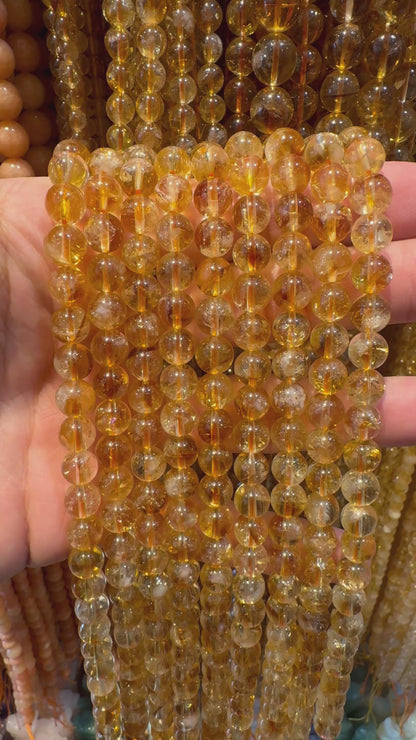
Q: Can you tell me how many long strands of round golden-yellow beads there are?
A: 9